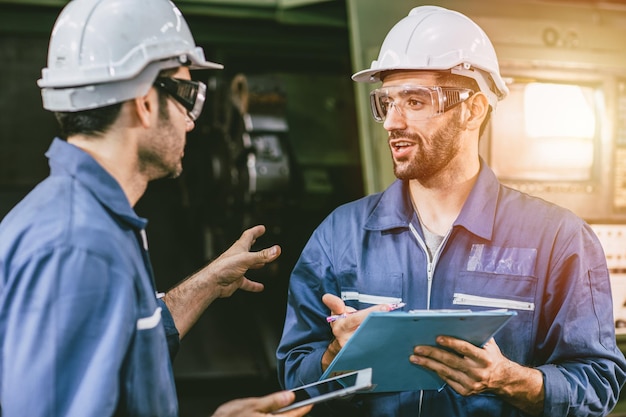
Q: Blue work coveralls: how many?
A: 2